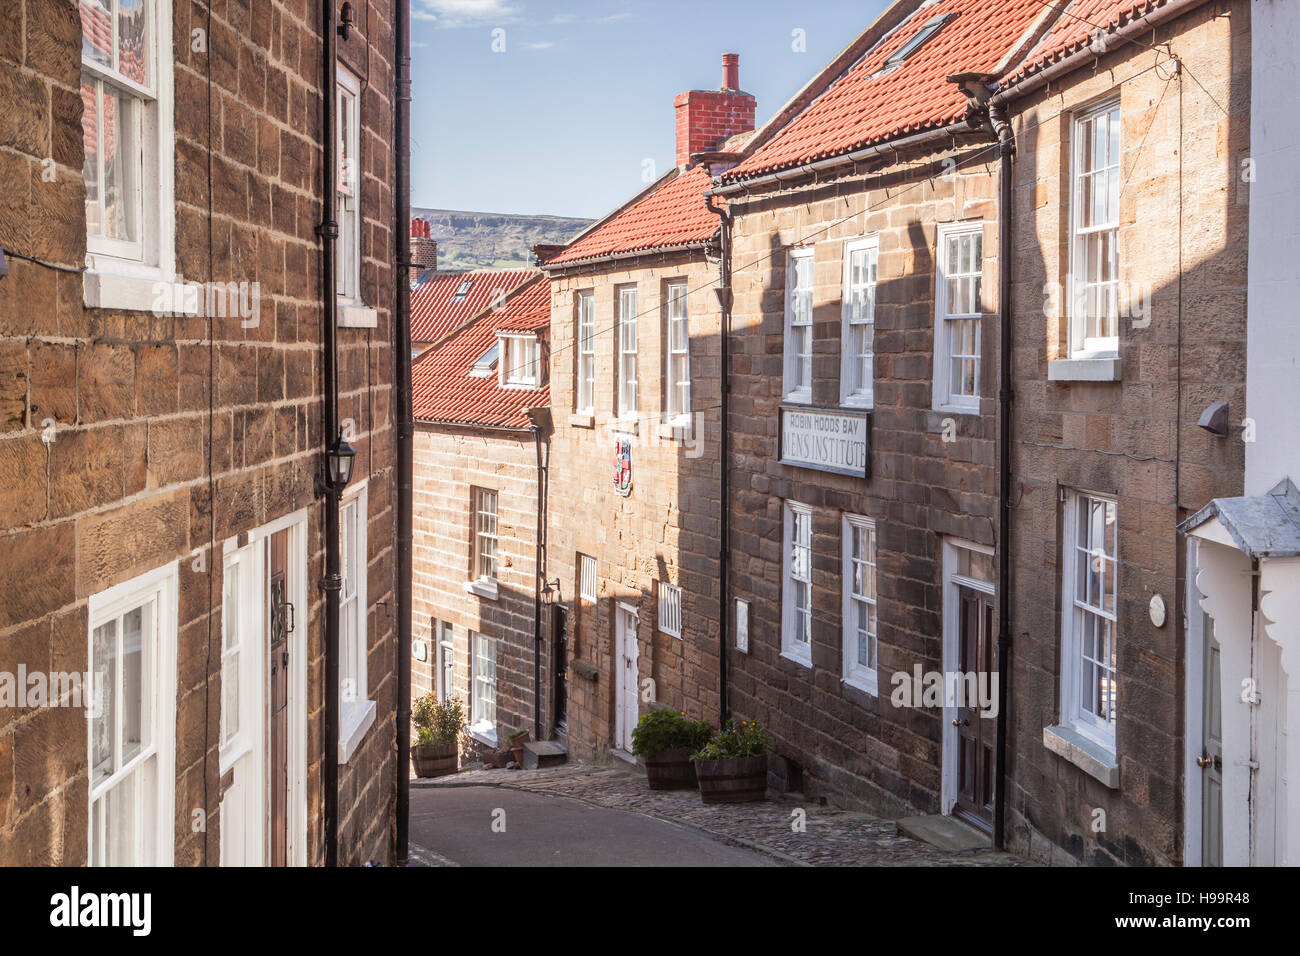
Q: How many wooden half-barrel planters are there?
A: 3